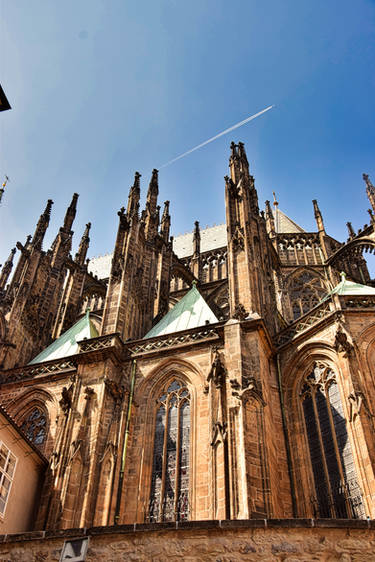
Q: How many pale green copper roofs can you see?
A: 3